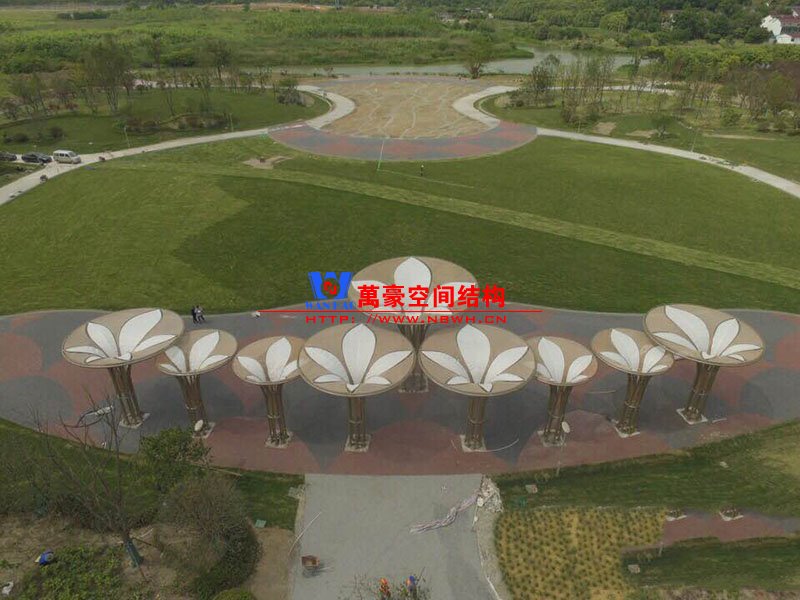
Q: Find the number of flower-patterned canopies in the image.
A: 9